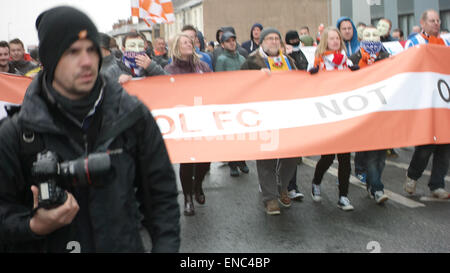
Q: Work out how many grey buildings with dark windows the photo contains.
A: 1